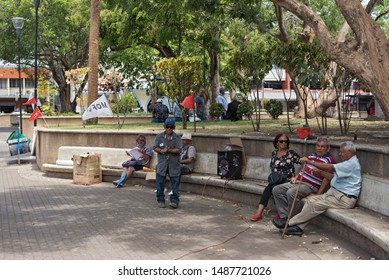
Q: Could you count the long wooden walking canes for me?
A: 1